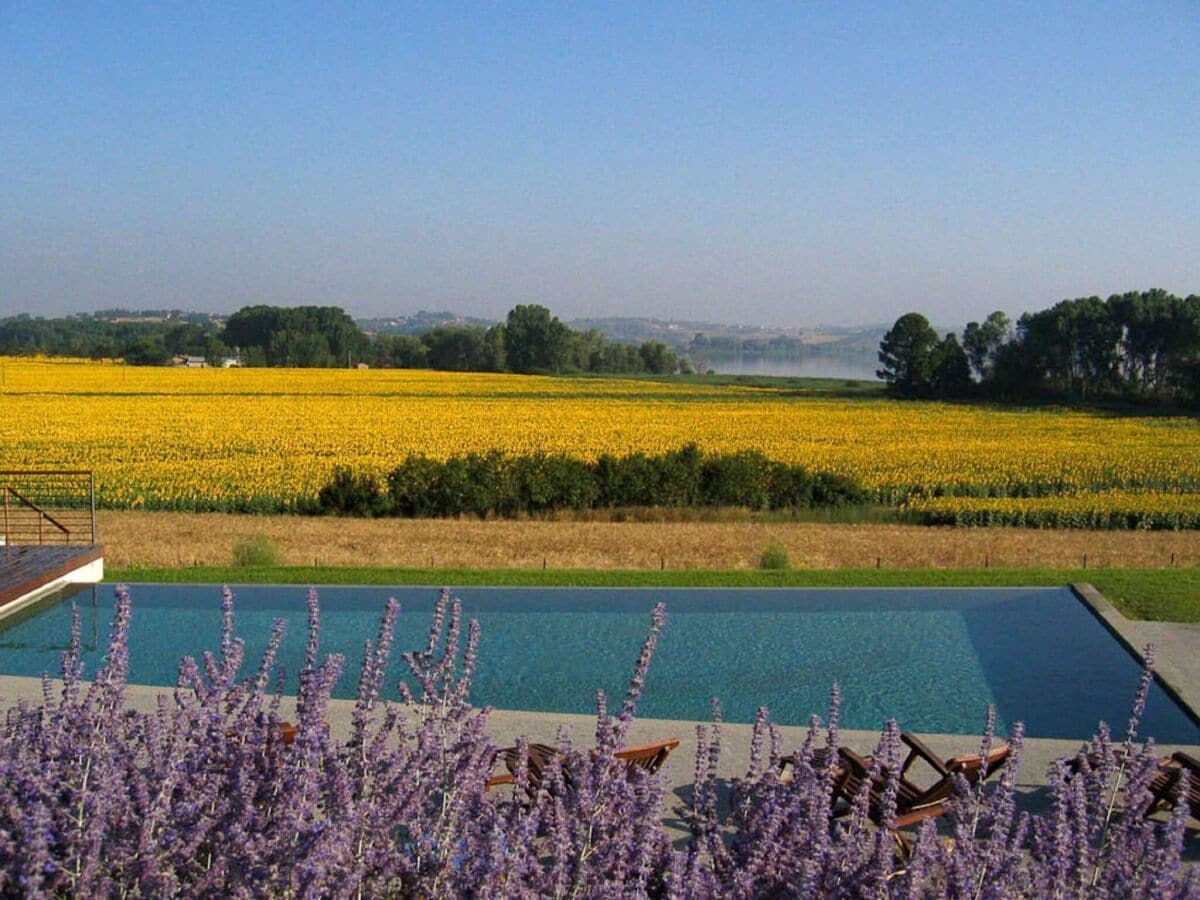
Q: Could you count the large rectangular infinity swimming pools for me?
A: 1